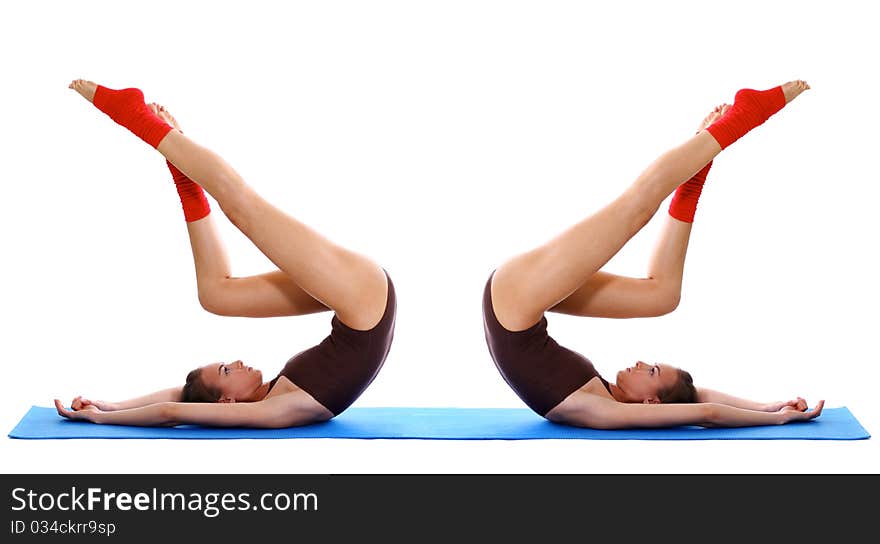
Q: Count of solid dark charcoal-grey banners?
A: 1